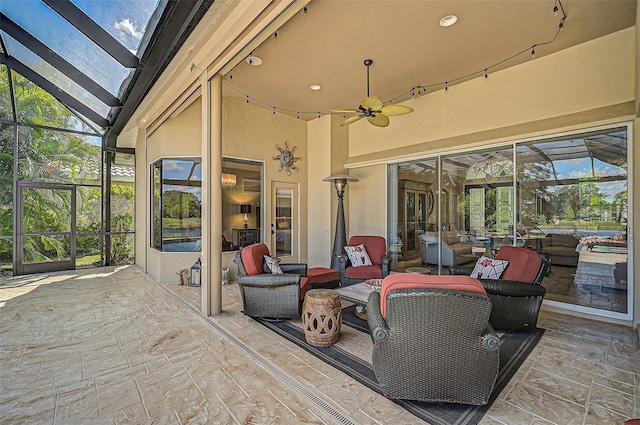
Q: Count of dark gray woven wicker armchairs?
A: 4